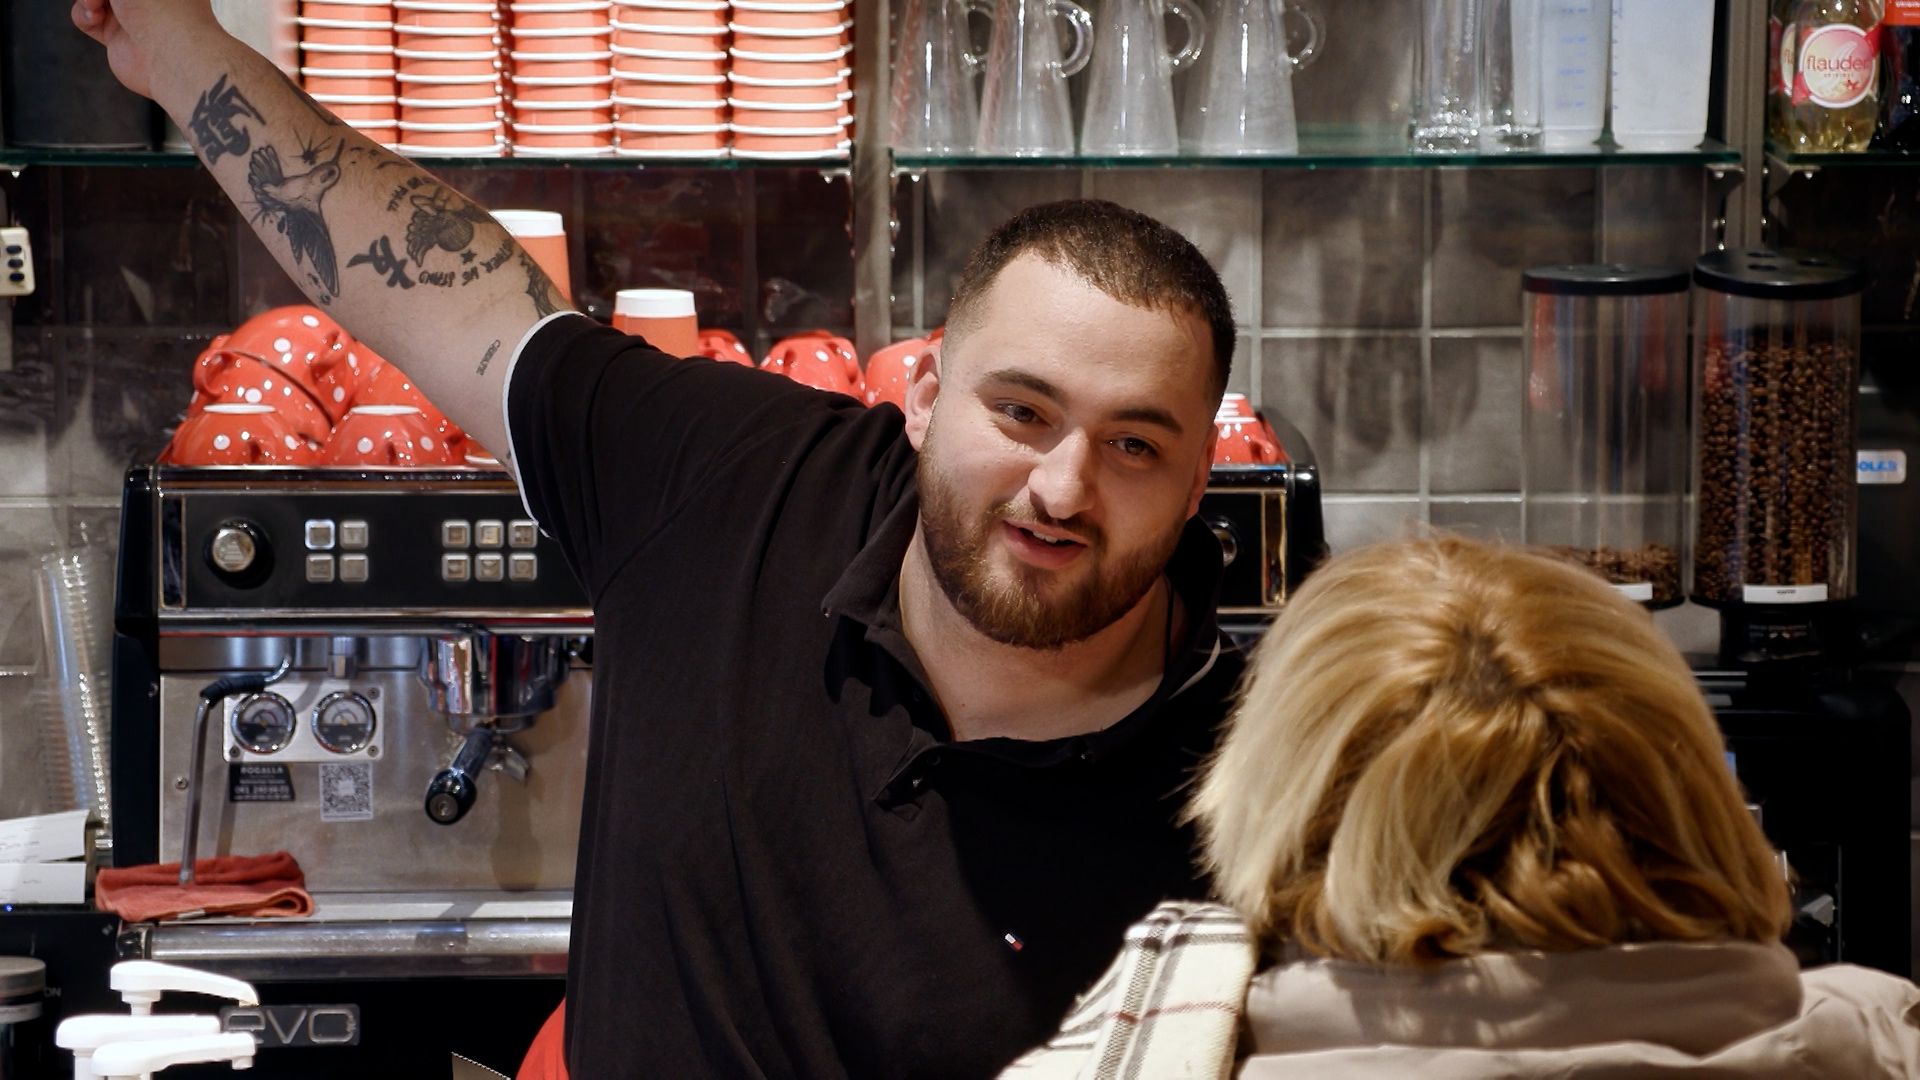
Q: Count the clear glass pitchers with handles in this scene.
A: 4